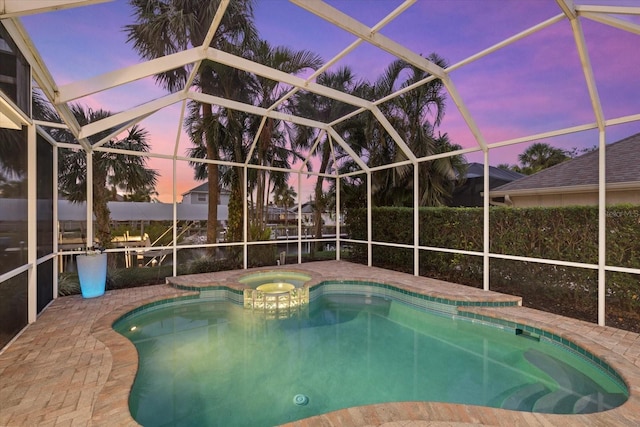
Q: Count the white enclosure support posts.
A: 11